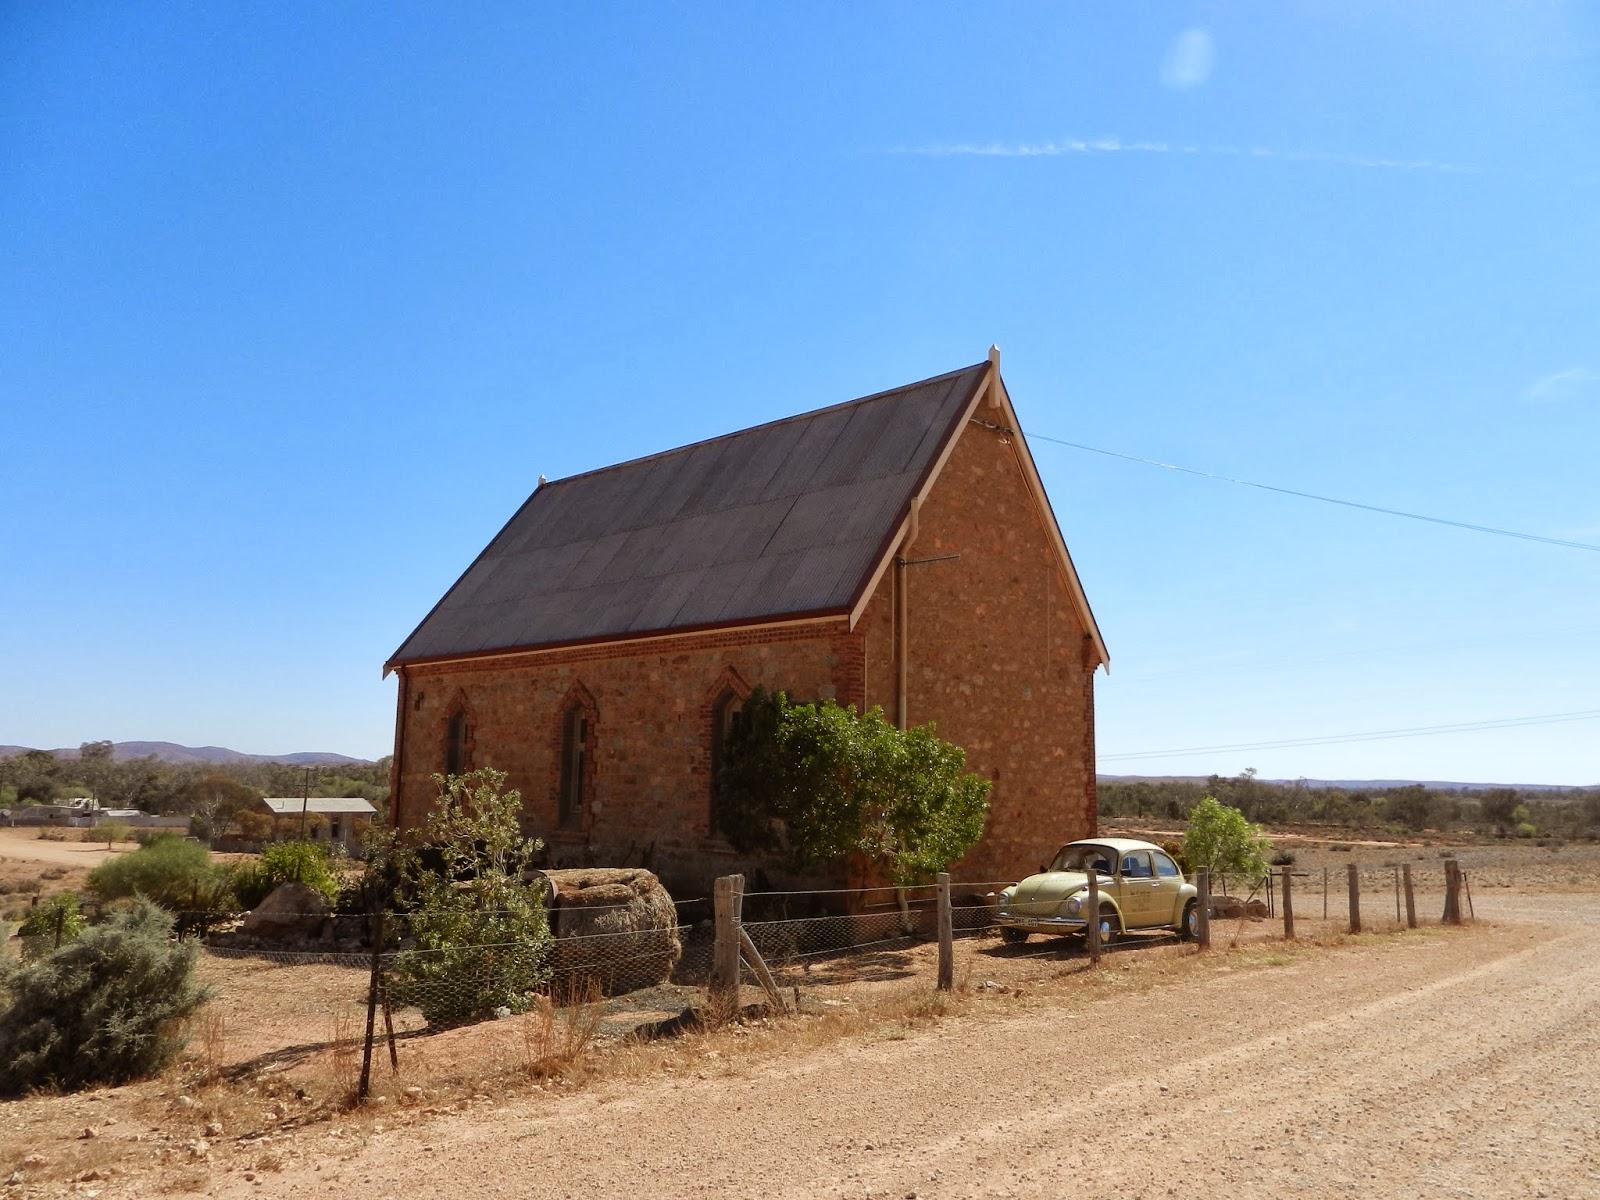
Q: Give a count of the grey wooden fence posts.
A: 8